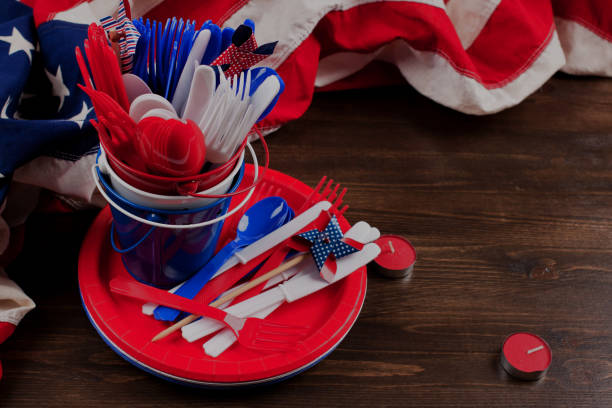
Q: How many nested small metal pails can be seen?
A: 3